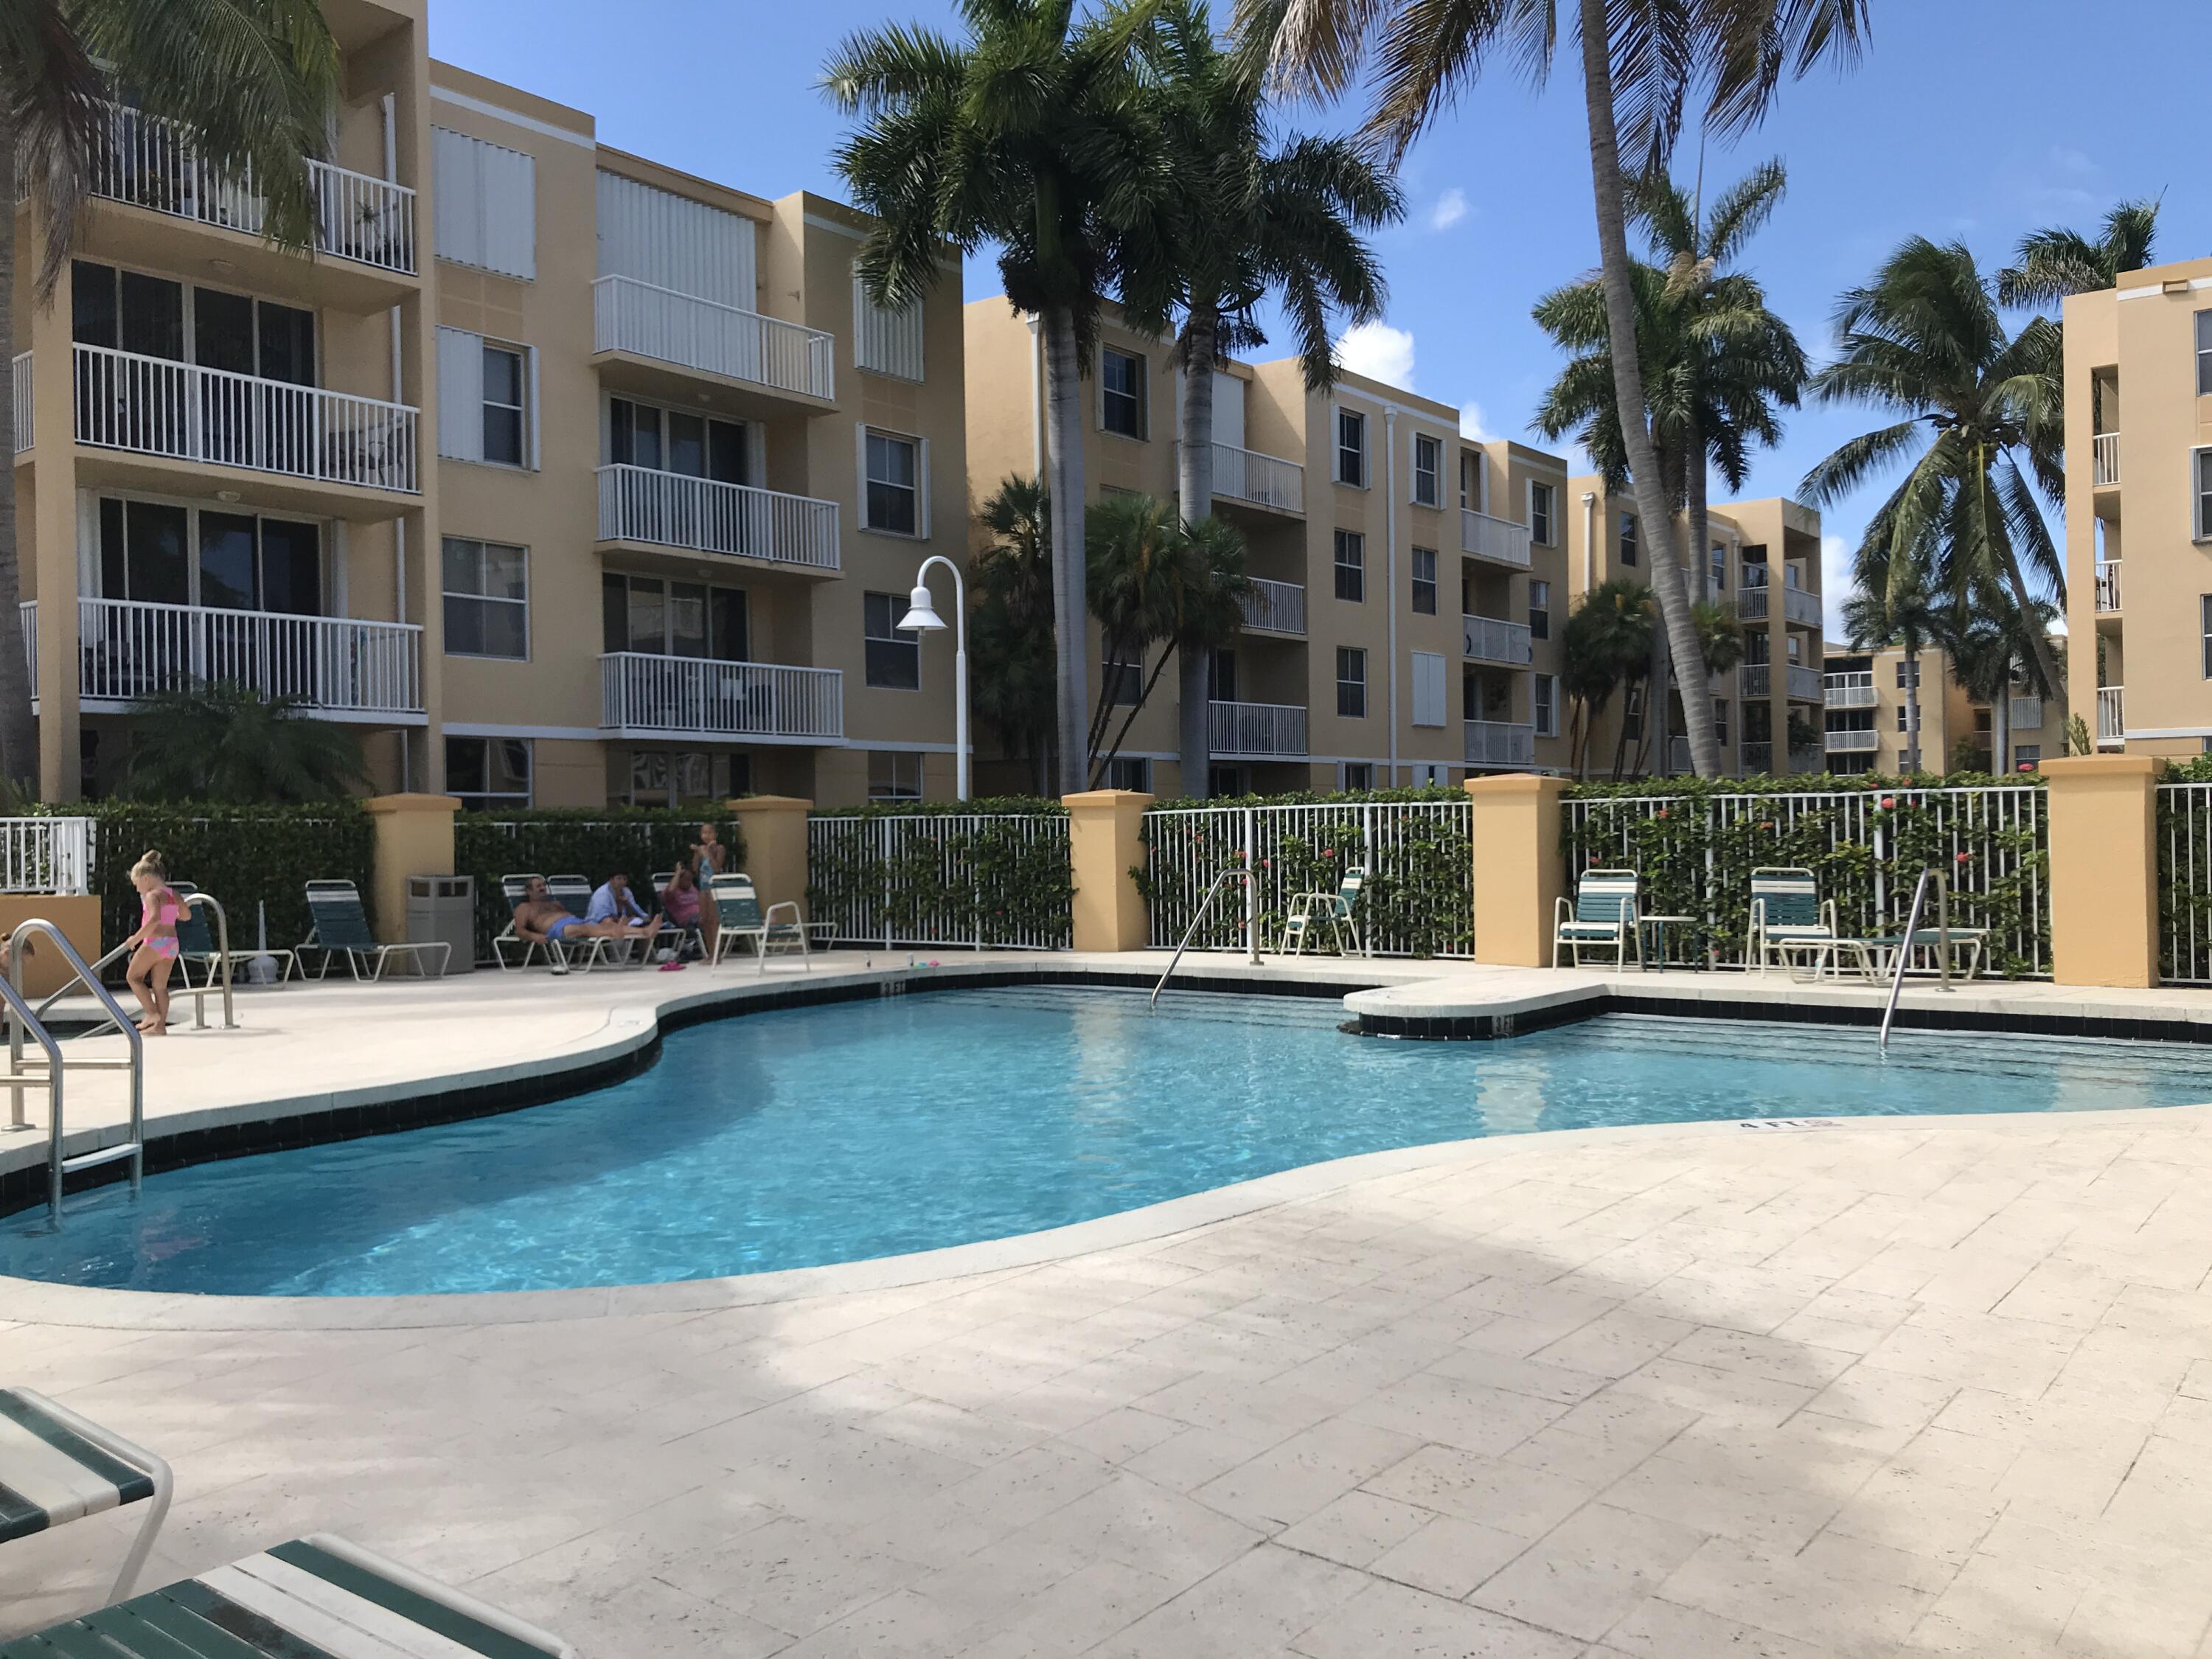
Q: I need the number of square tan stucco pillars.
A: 5